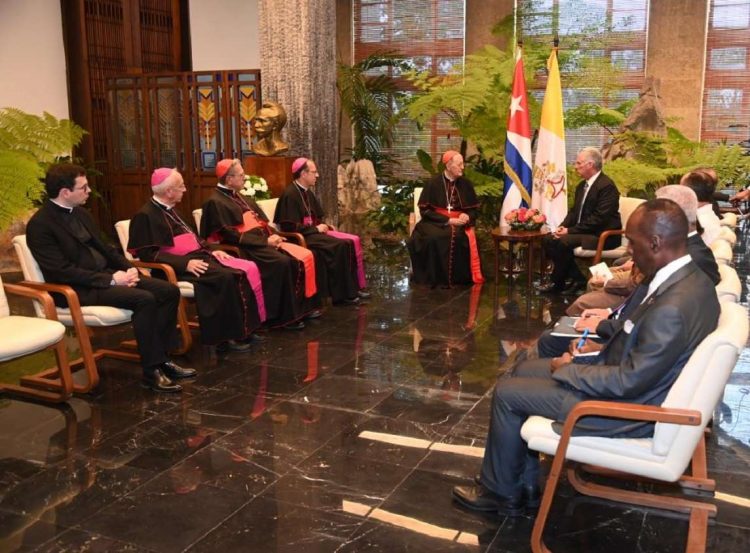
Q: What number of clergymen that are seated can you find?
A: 5